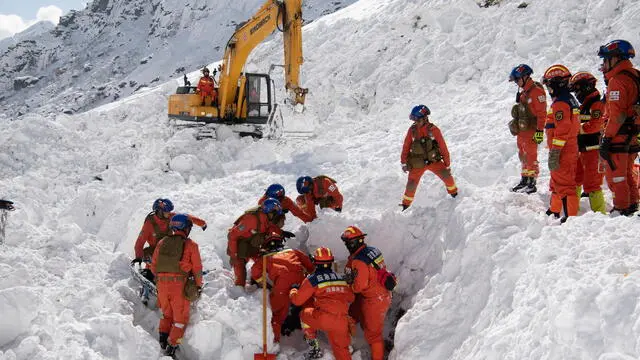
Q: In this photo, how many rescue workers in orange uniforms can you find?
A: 14